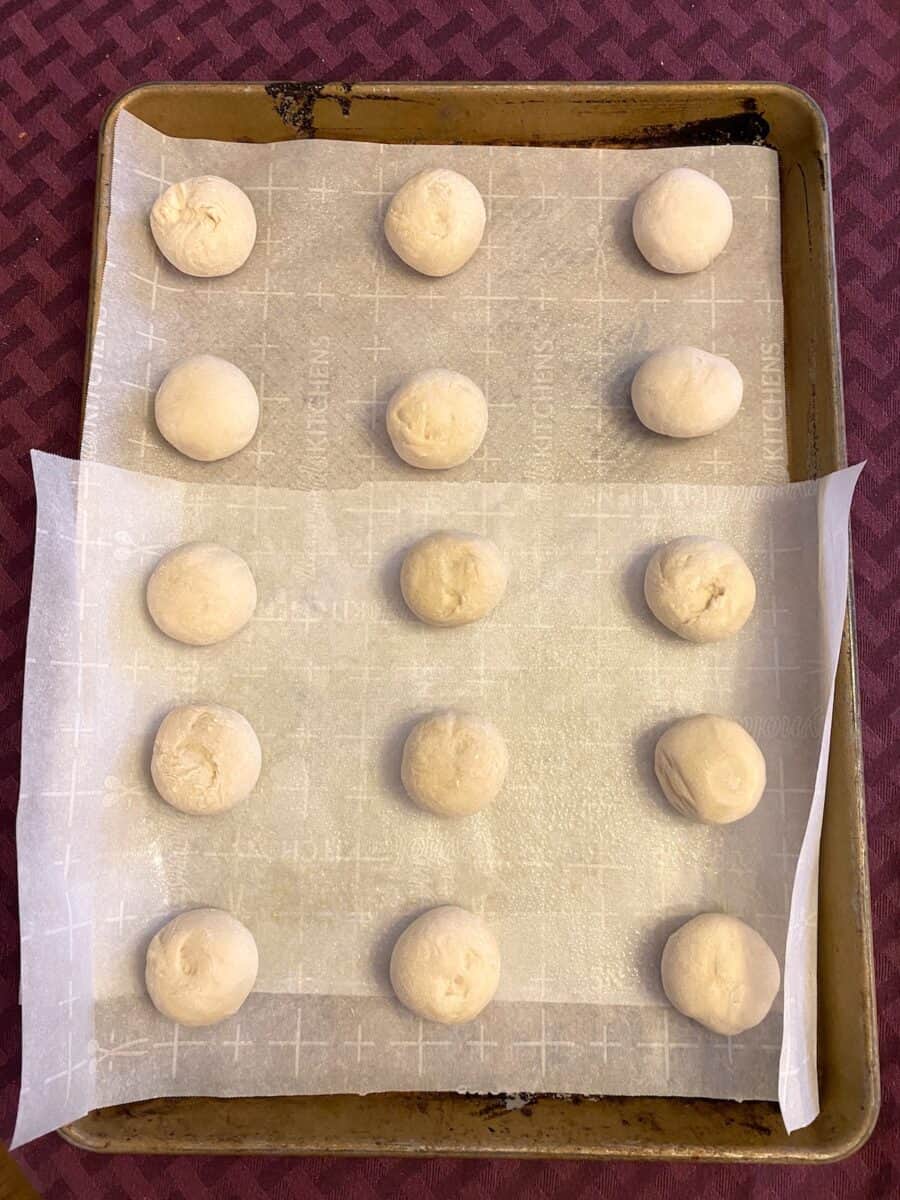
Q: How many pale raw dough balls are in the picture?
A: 15